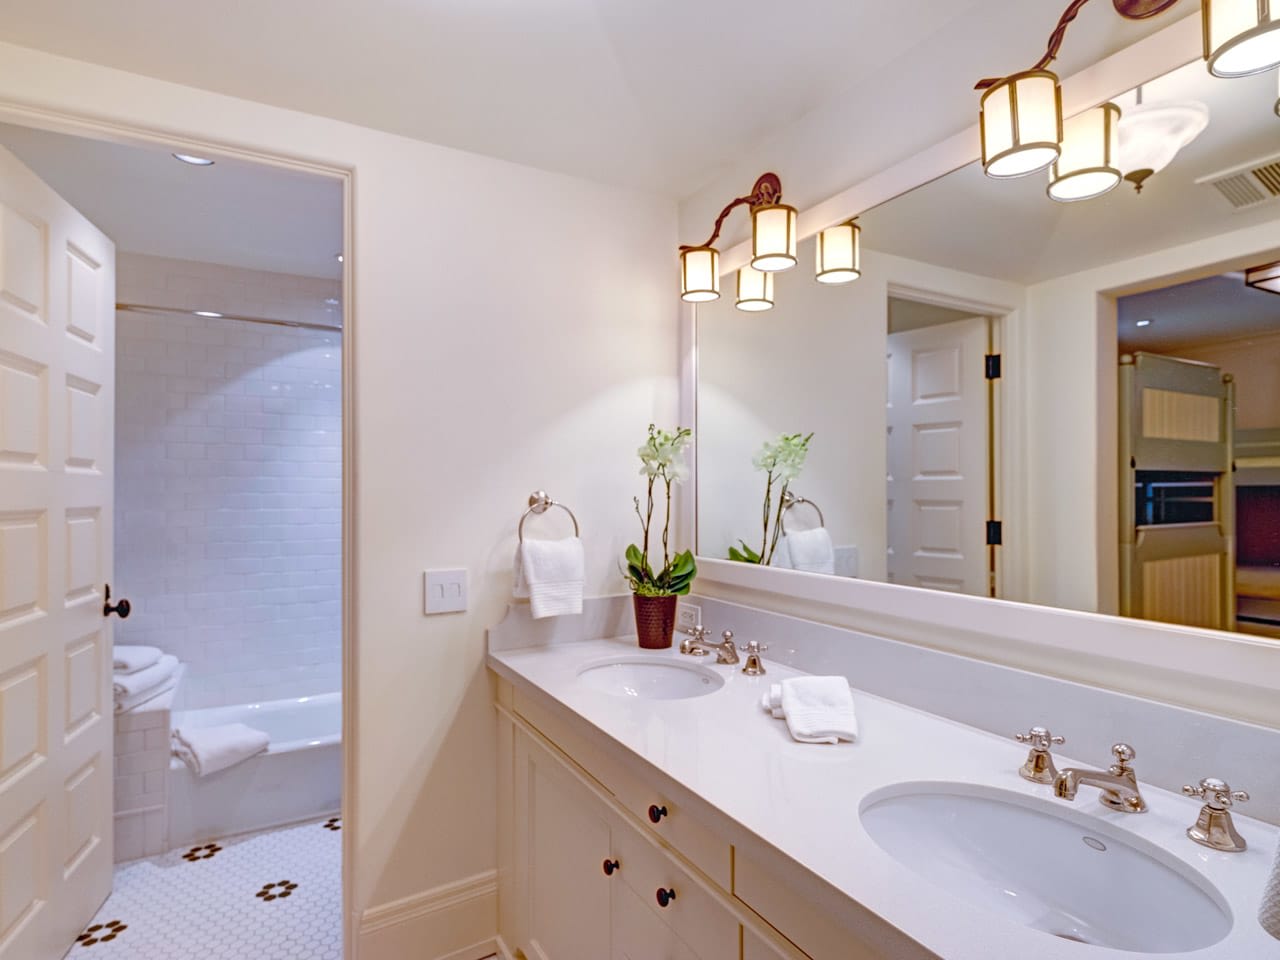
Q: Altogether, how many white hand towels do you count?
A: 2